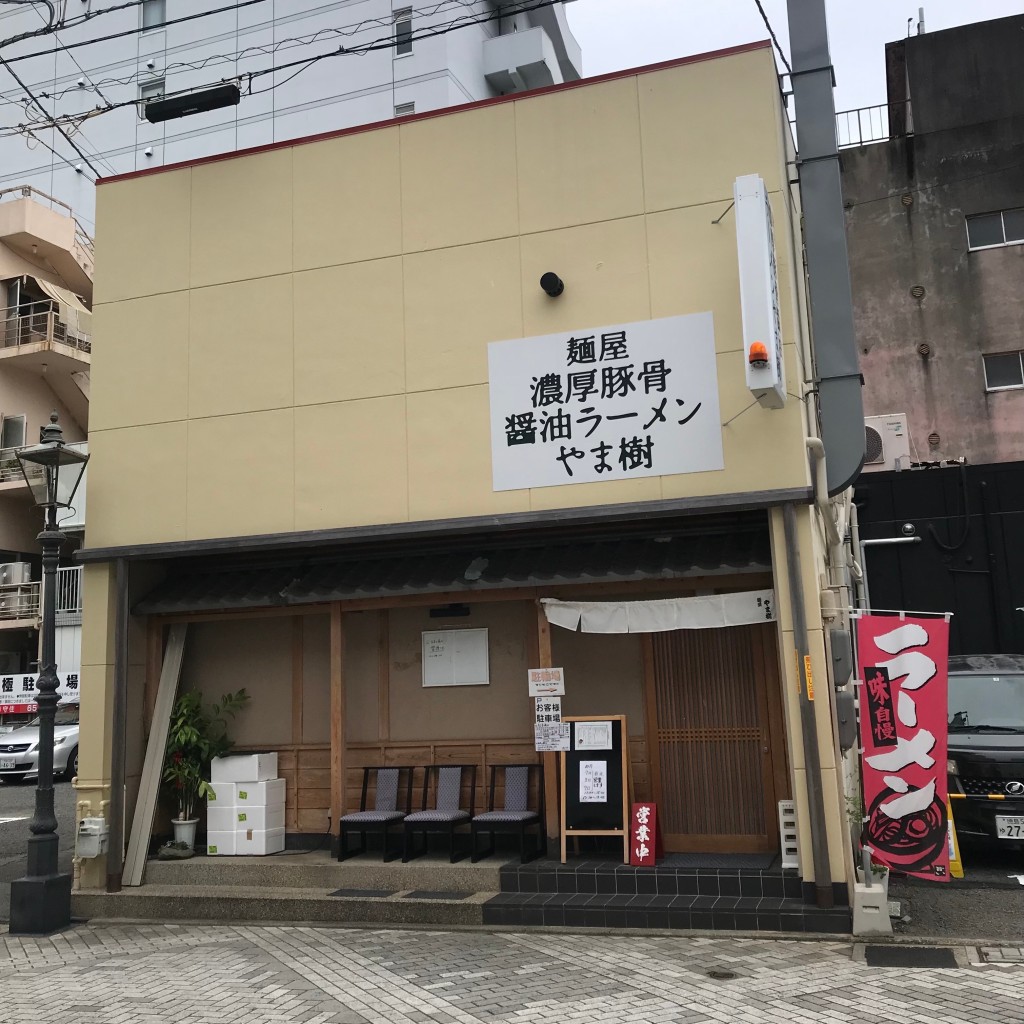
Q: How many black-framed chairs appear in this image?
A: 3